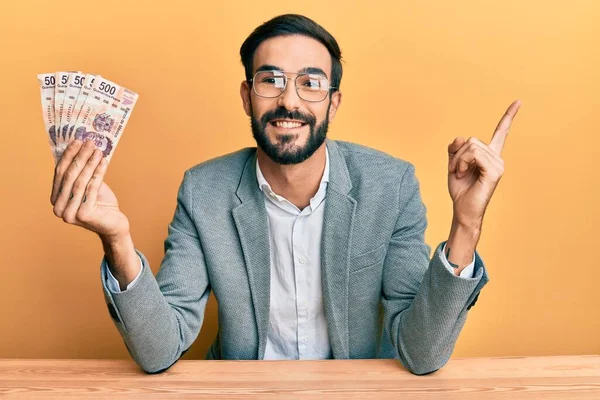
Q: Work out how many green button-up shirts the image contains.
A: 0